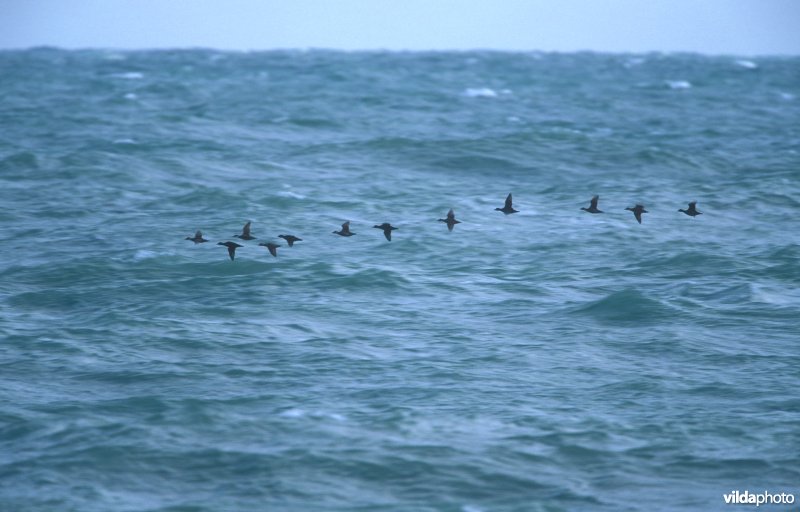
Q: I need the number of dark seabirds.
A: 12